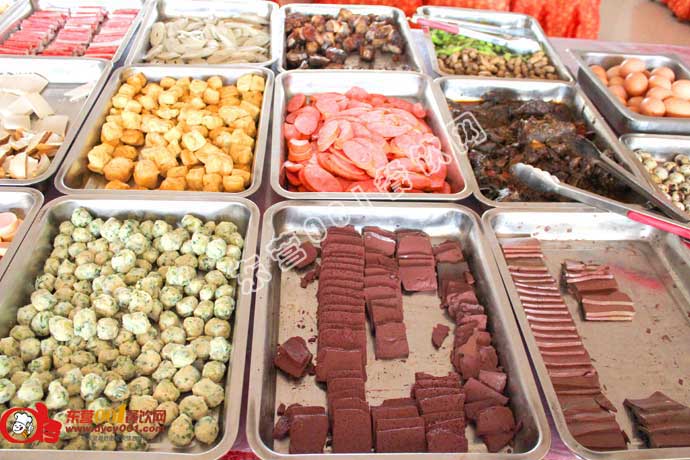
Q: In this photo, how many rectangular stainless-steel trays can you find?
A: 14